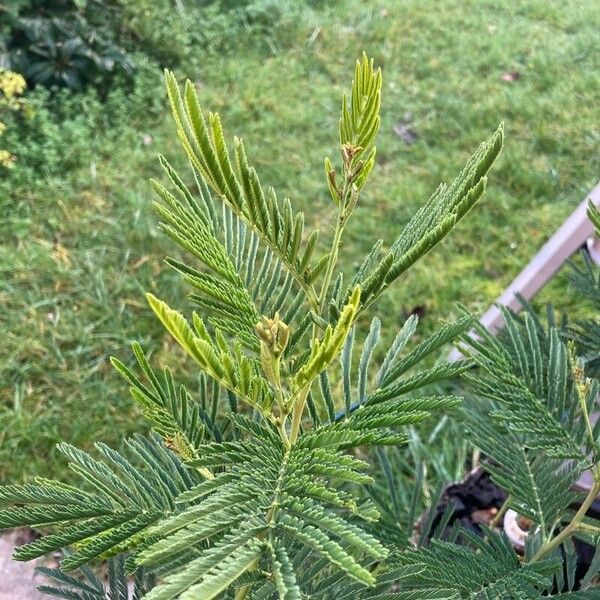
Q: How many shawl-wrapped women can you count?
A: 0